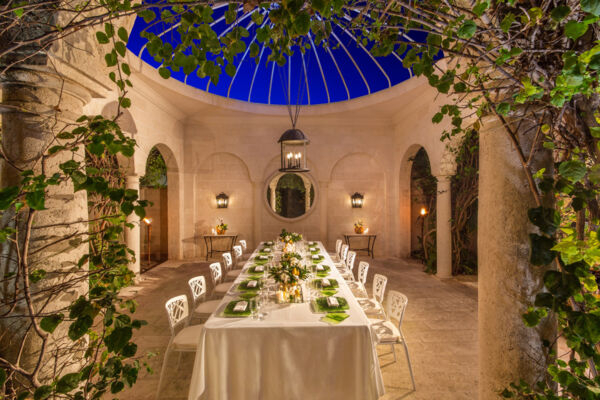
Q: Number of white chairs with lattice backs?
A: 12